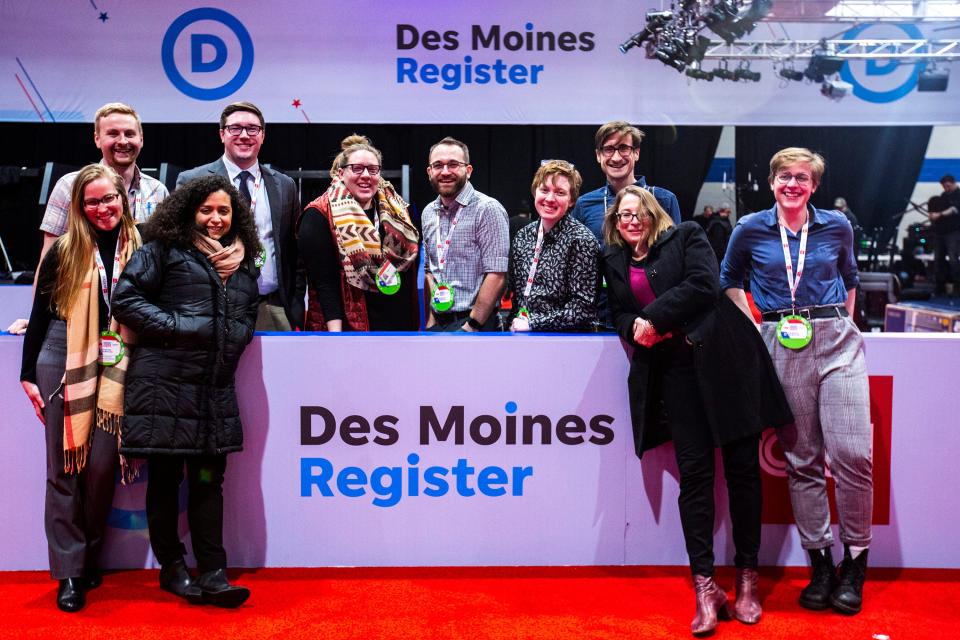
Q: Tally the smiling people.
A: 10